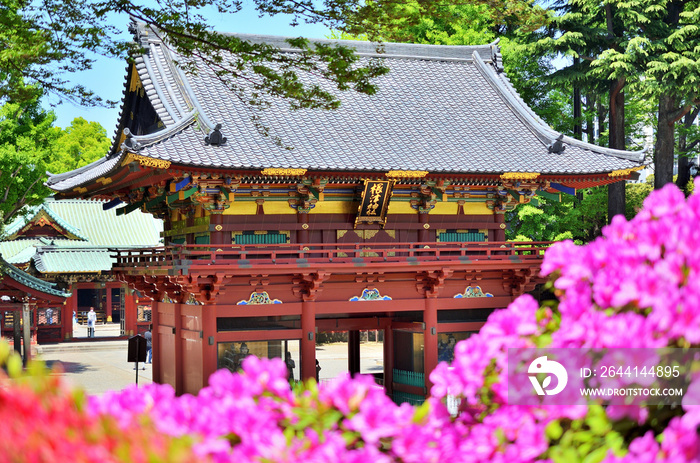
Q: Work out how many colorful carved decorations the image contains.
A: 3